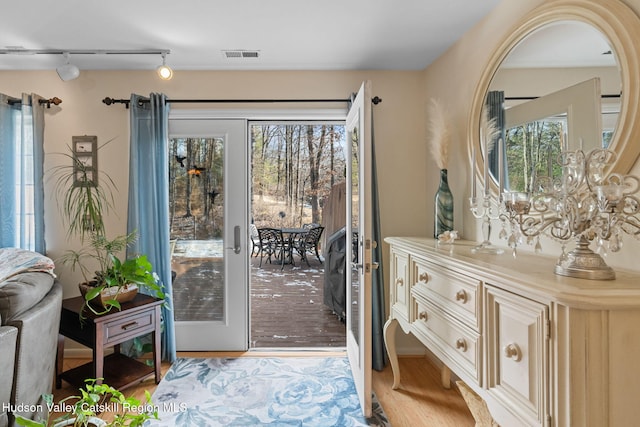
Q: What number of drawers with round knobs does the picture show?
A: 2